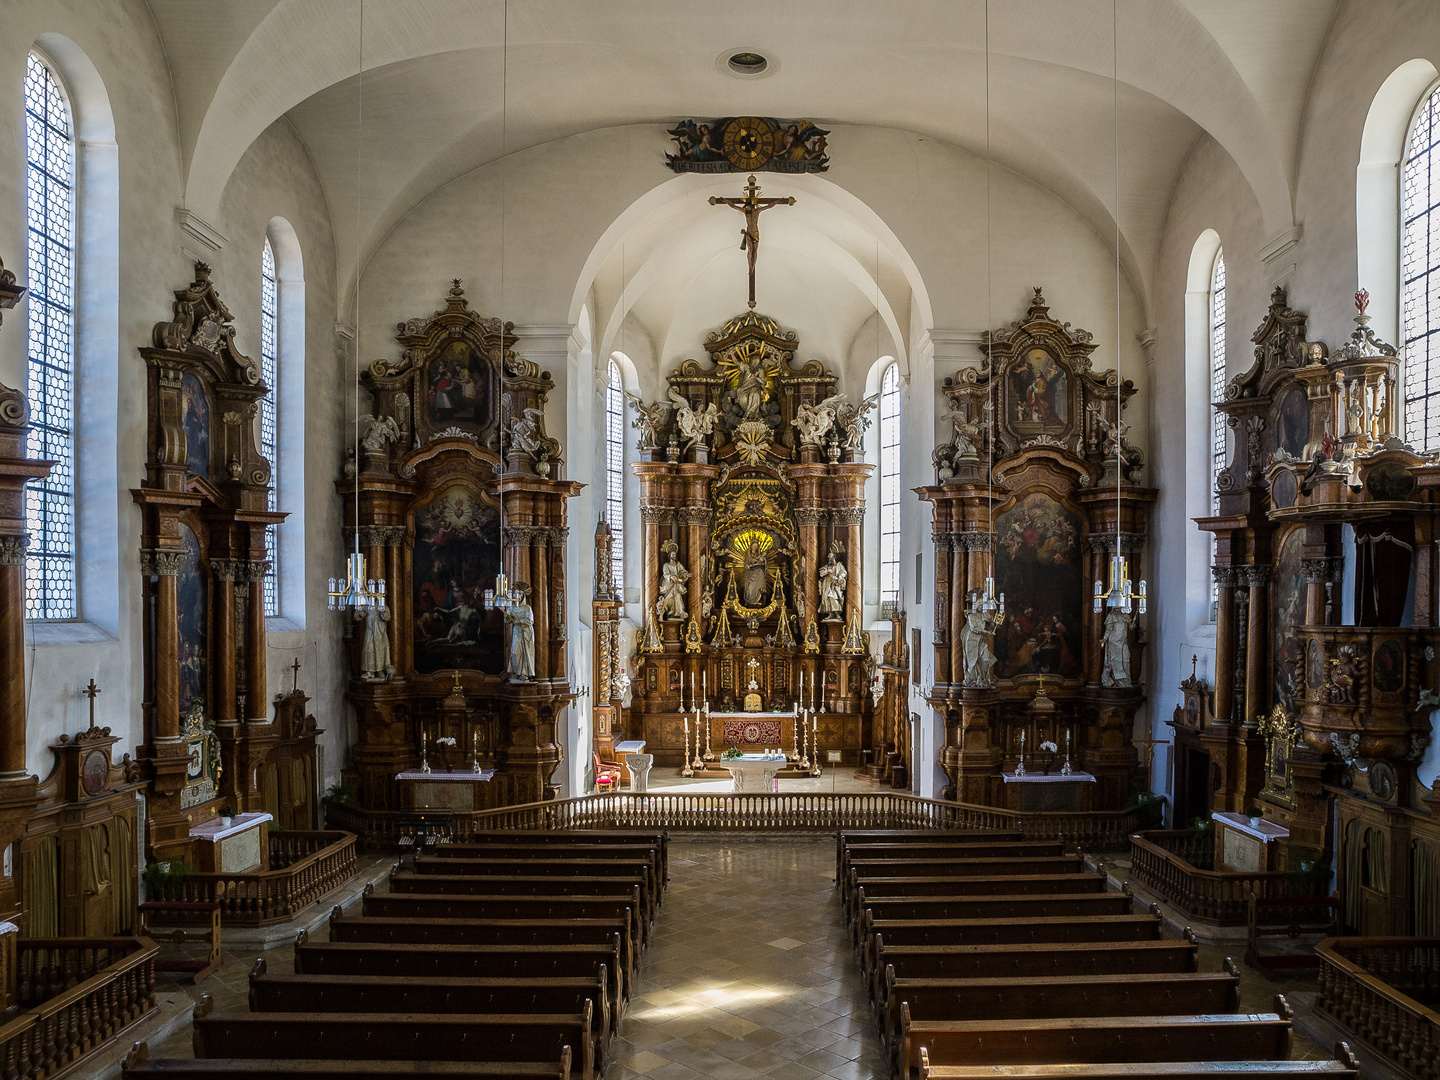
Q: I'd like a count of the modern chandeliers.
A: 4